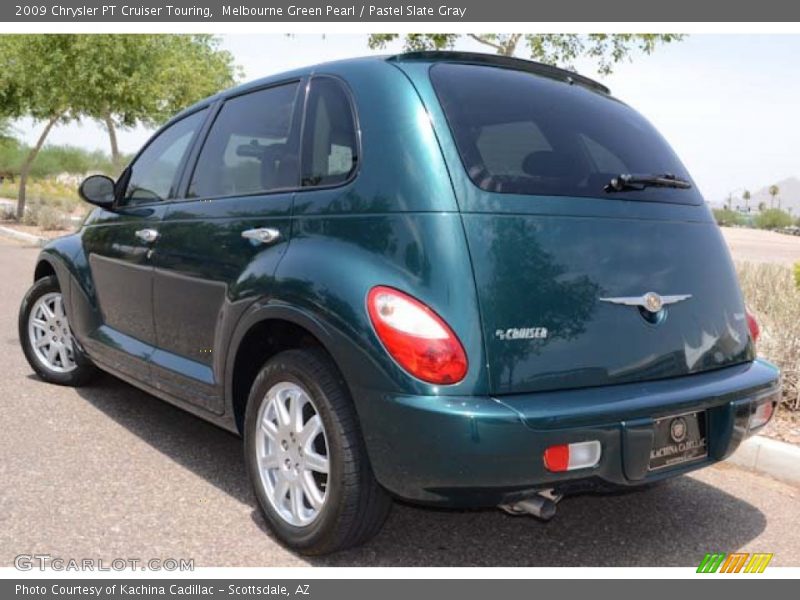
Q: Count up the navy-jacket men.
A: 0